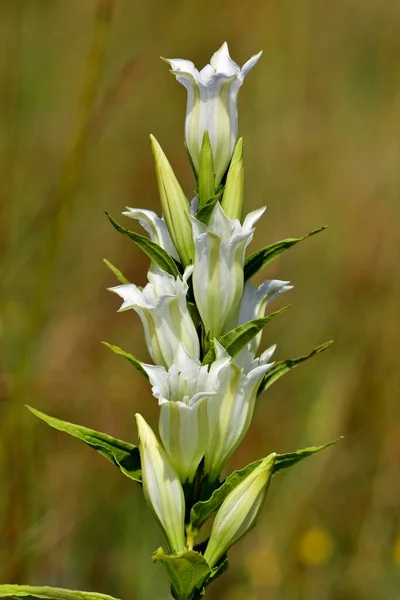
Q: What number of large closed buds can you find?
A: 4